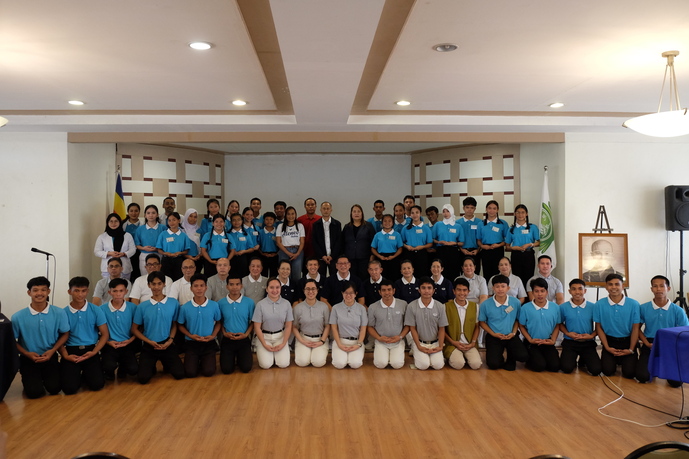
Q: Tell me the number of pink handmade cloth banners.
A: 0